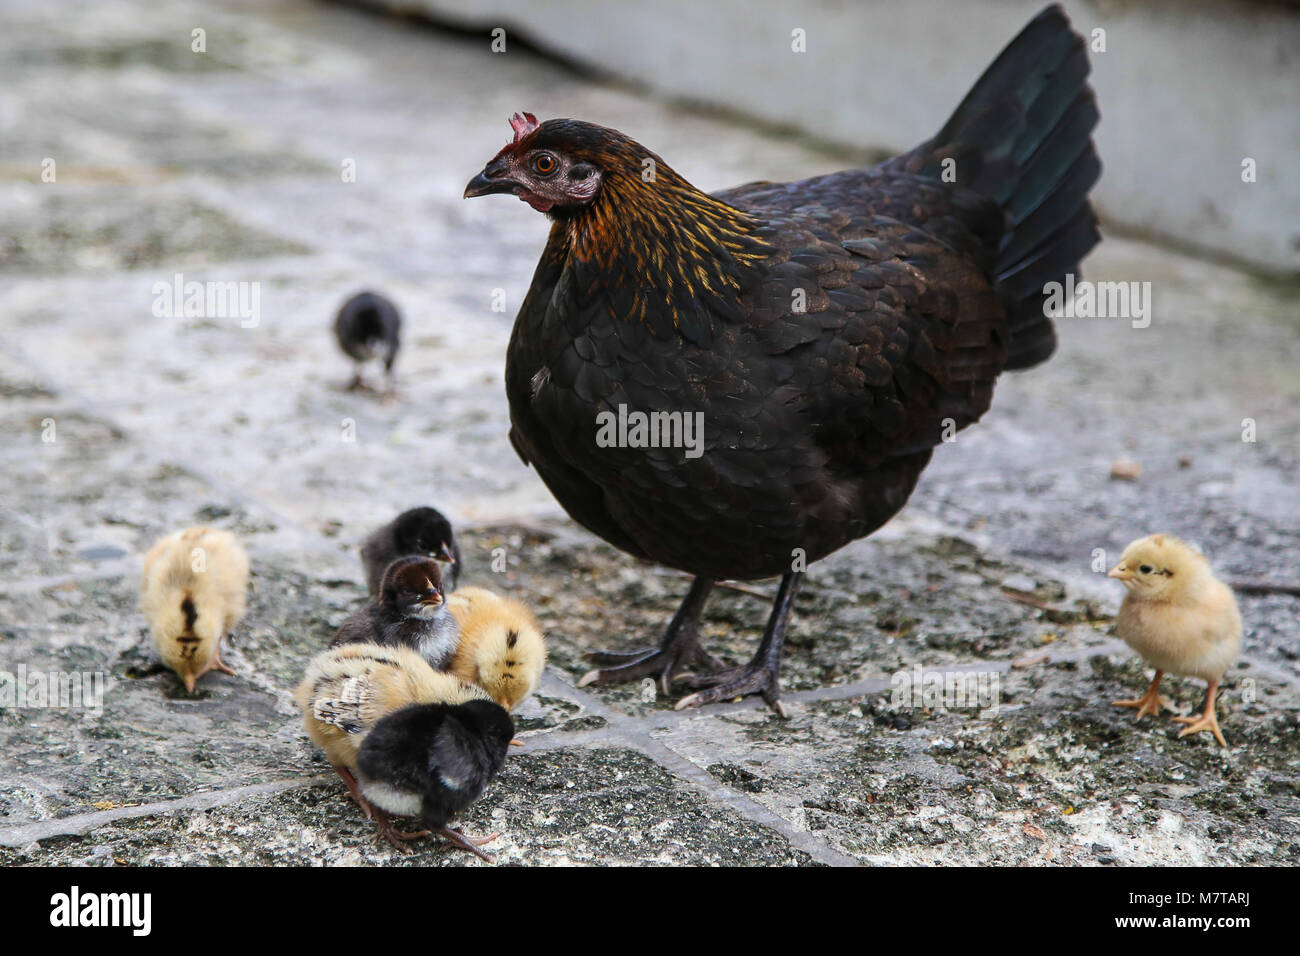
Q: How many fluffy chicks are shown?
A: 8